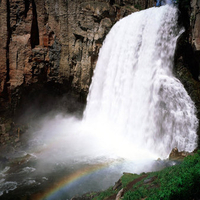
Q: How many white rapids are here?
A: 1